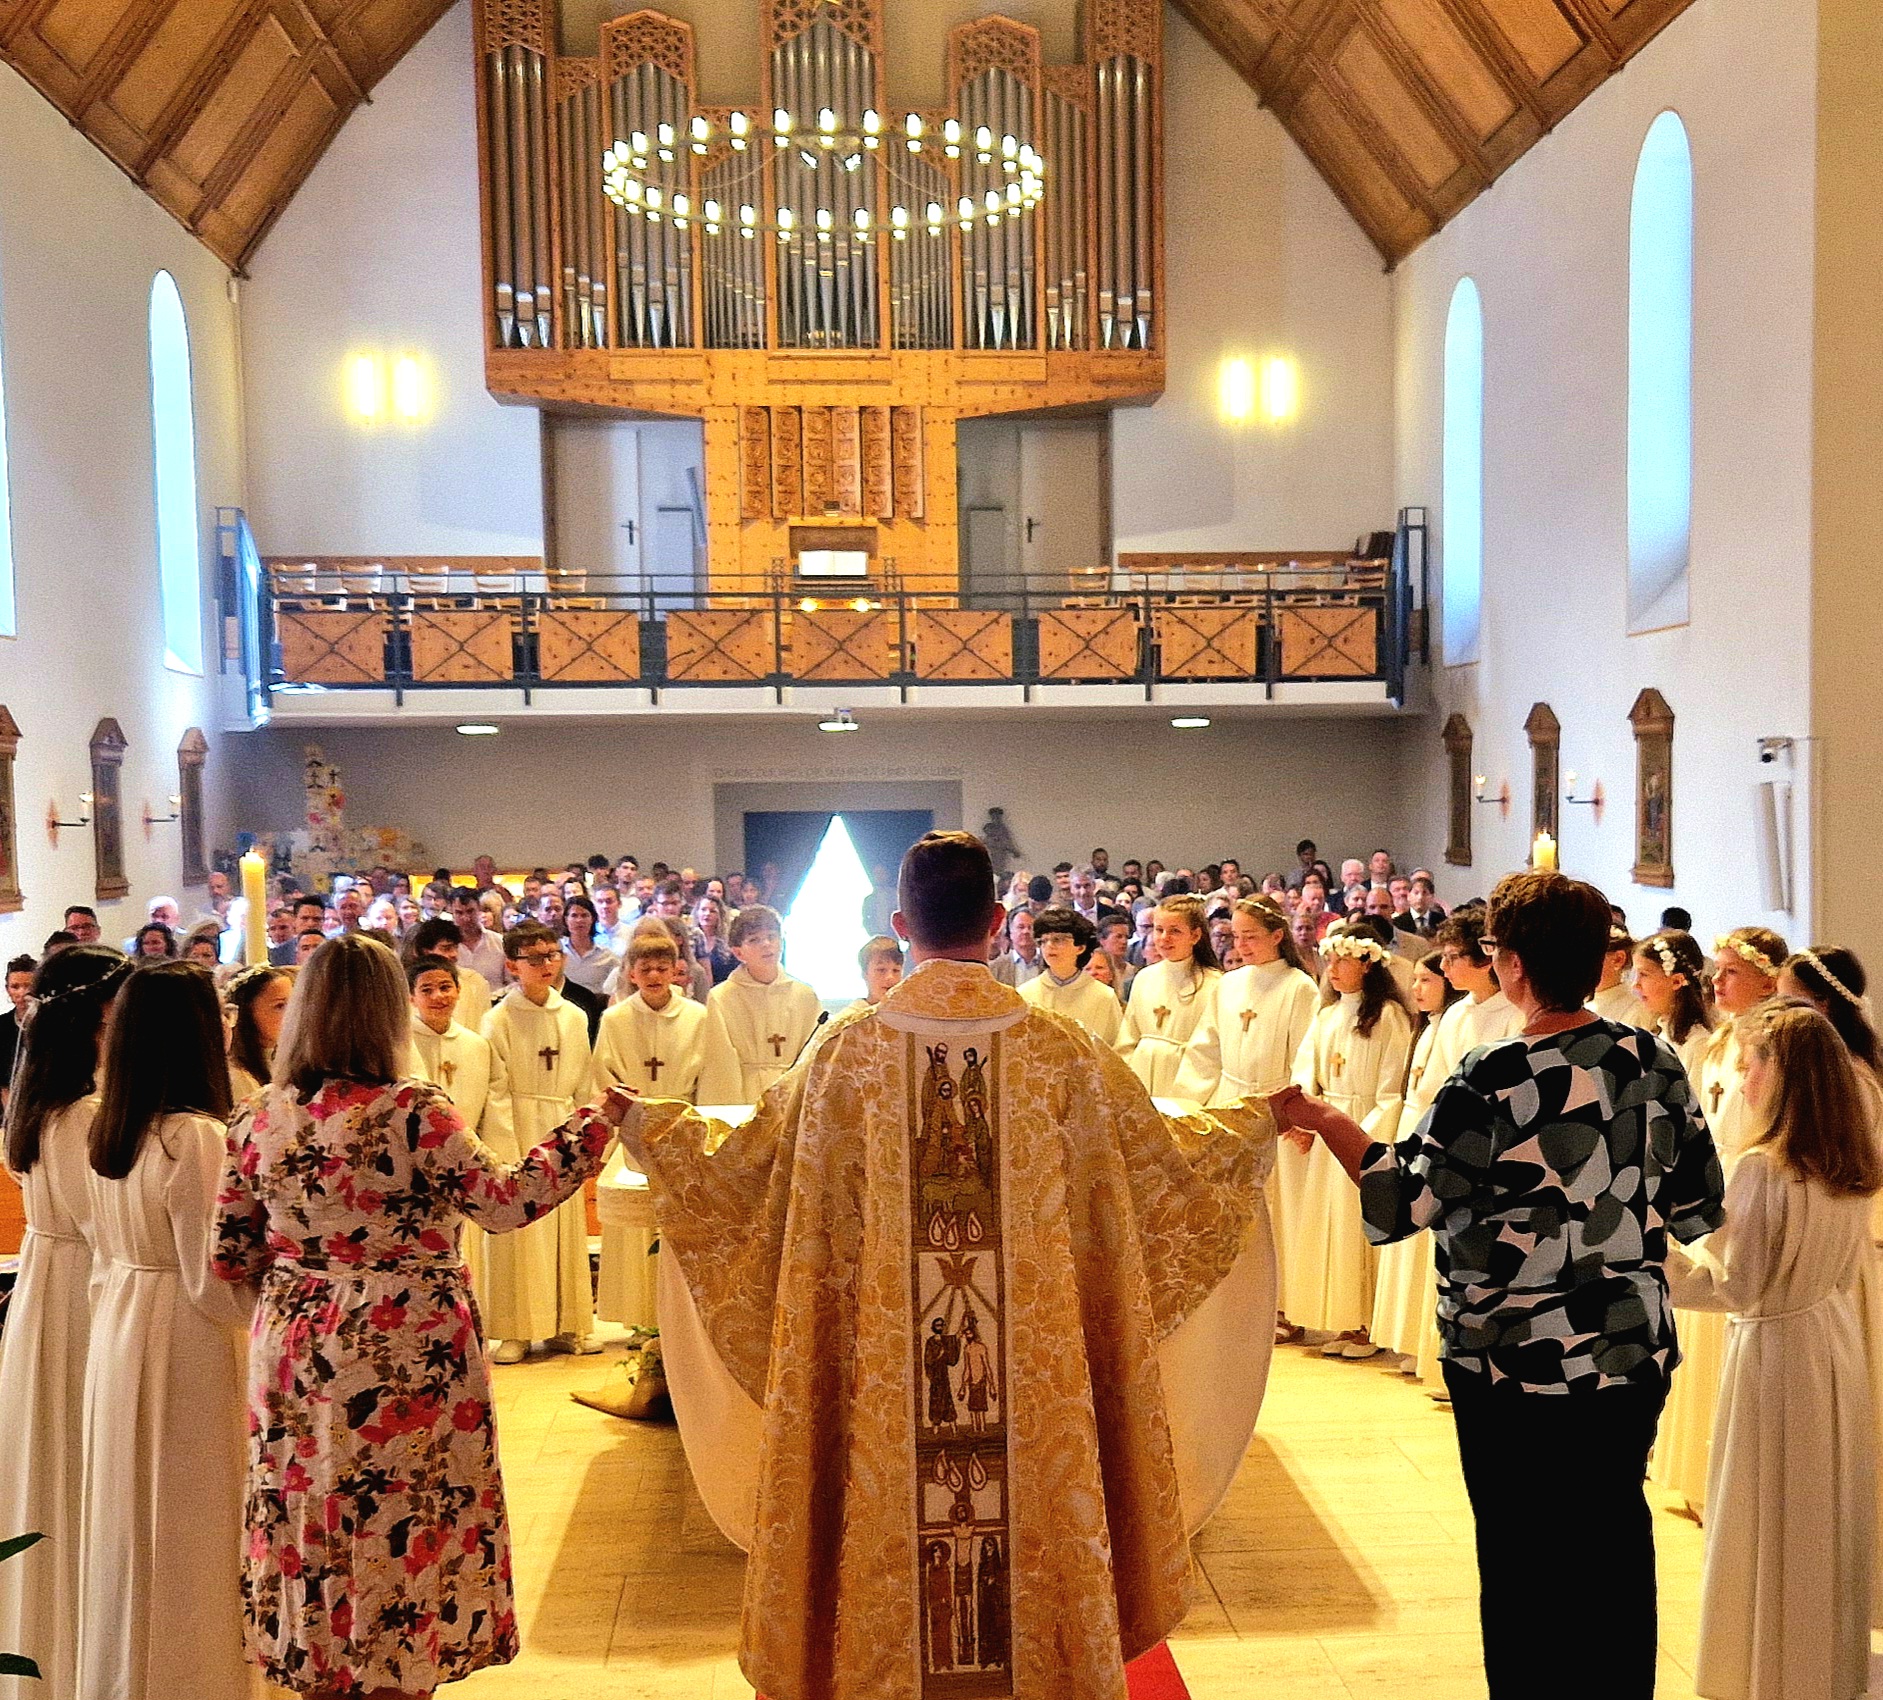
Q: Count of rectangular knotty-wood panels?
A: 9